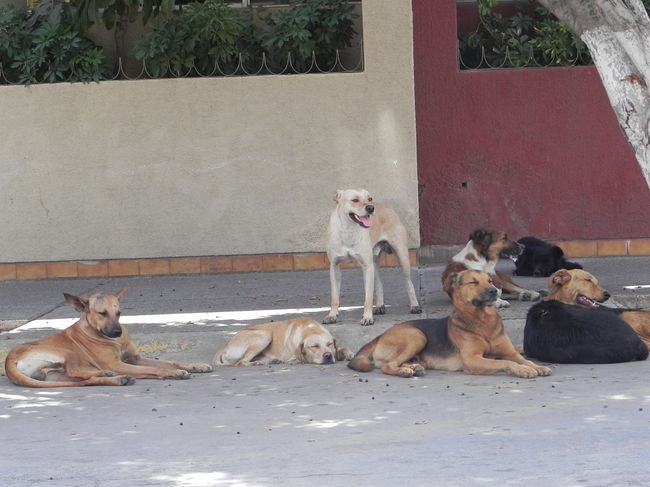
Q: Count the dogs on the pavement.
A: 8